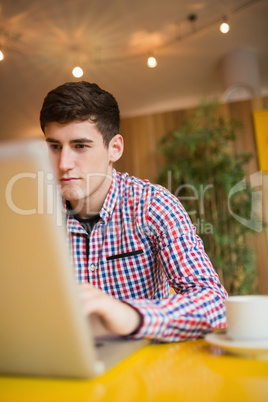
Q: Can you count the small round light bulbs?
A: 4